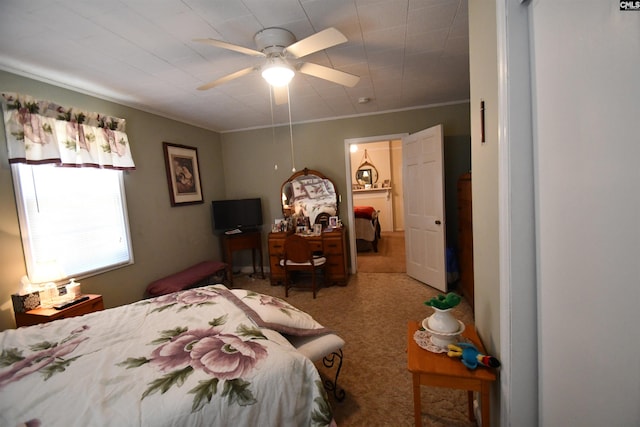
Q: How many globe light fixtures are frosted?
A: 1